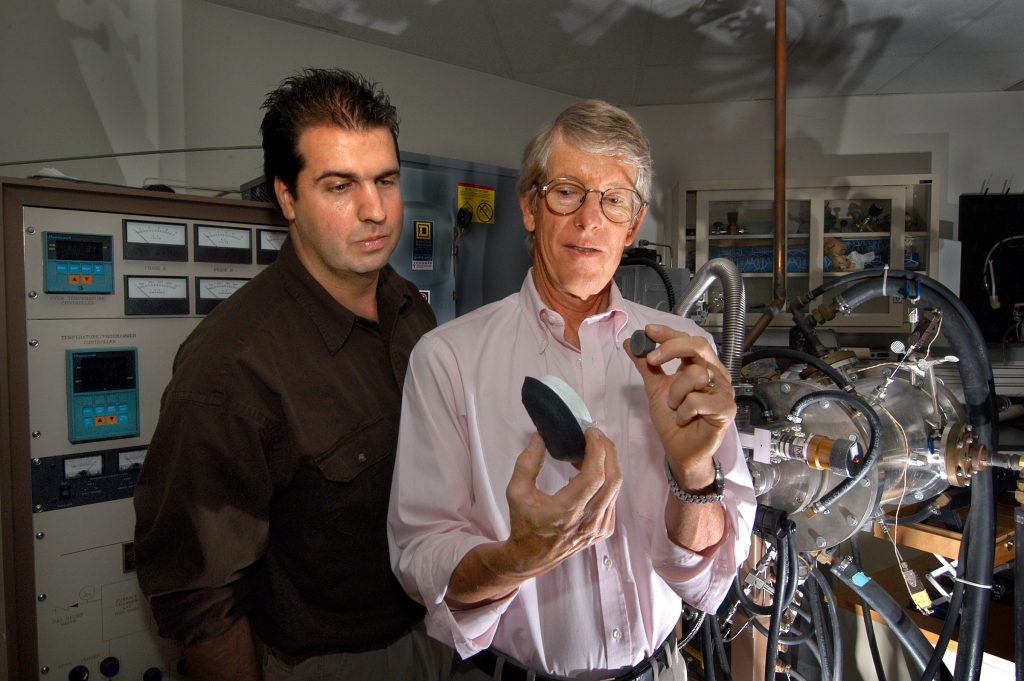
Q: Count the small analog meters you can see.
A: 7